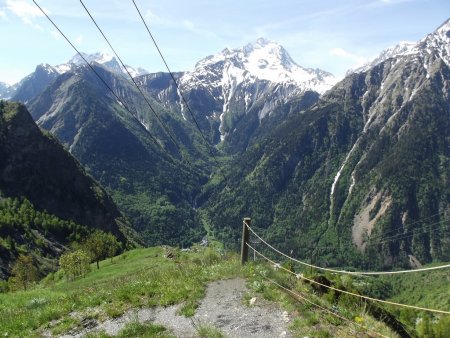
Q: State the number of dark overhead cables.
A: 3